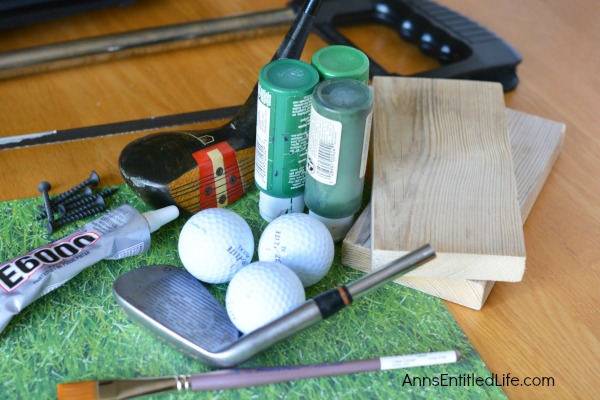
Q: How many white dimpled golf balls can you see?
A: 3